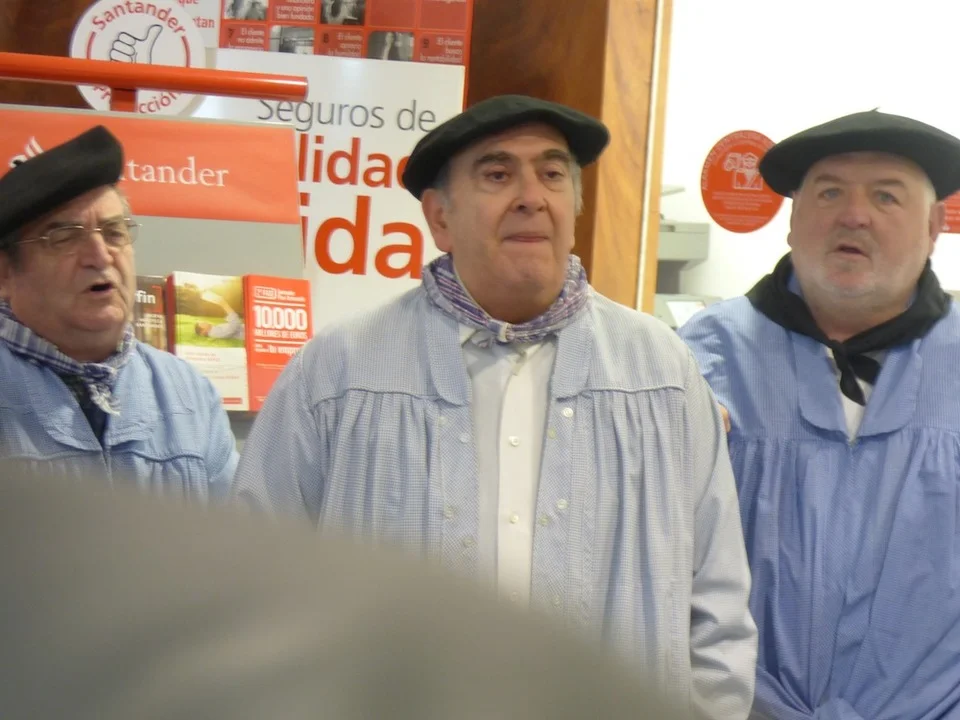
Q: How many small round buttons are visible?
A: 12